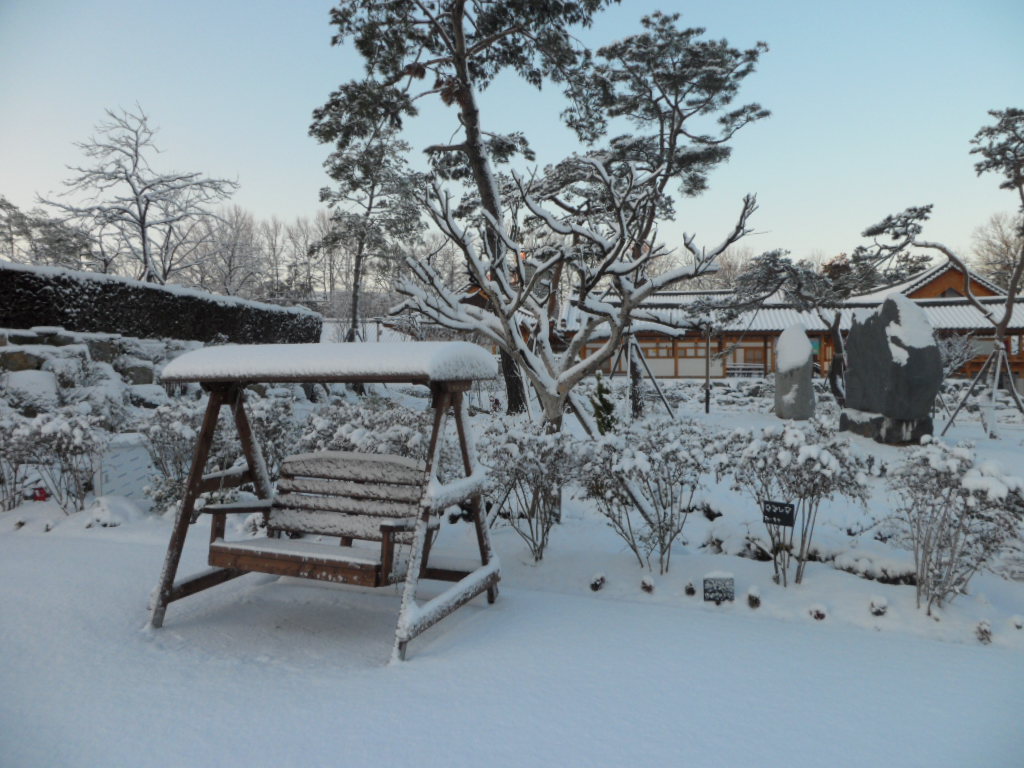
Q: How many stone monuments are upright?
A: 2